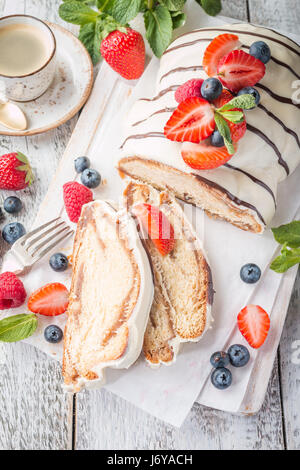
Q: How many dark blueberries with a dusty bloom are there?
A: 14